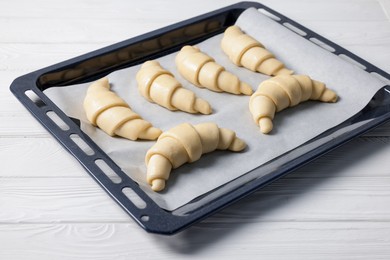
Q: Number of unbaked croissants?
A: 6